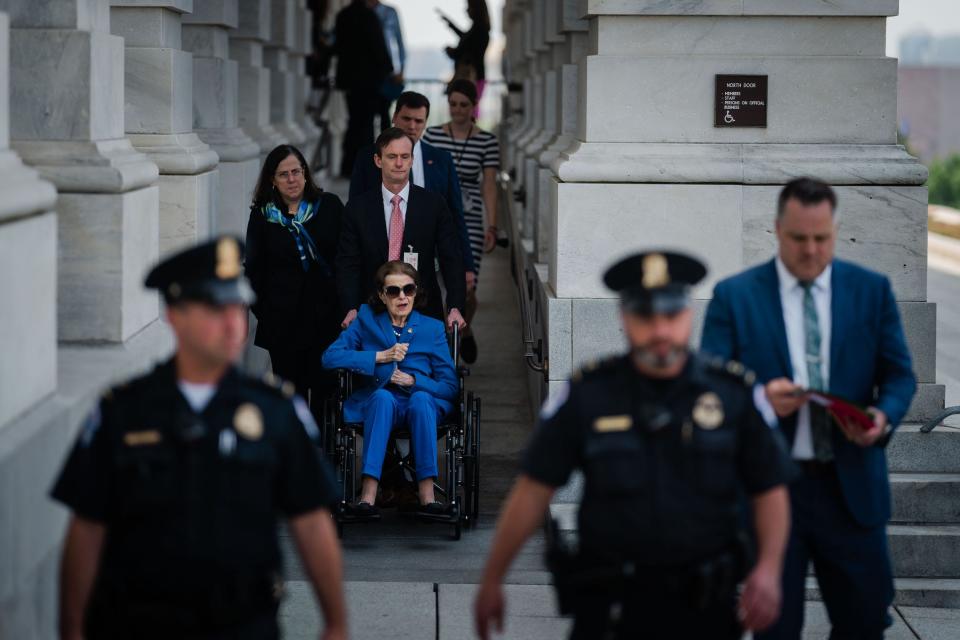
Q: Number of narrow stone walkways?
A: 1